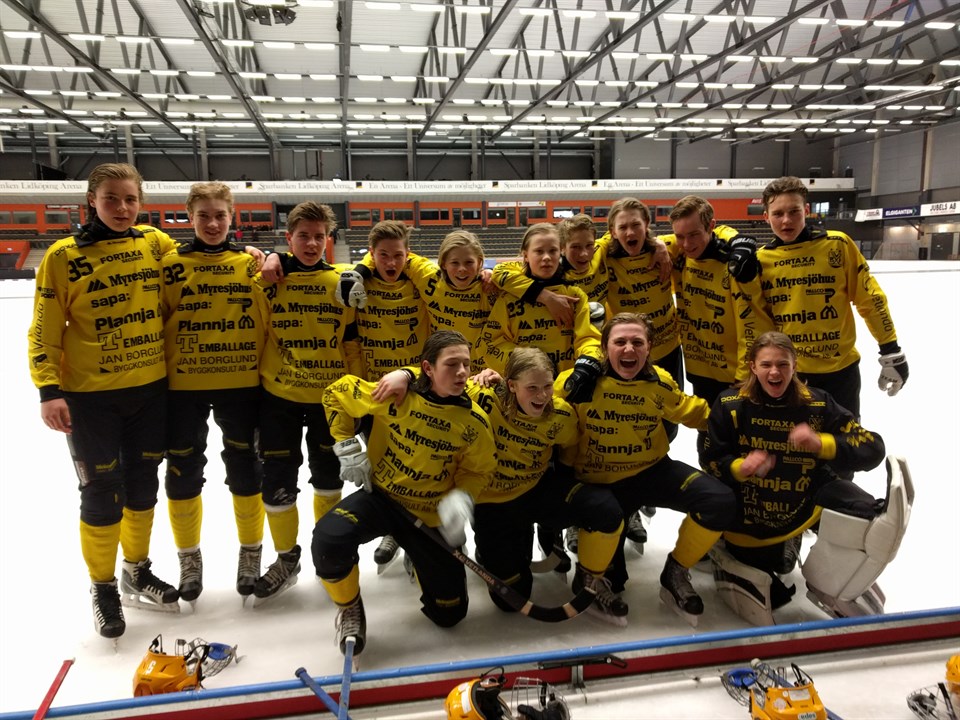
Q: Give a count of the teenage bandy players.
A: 14